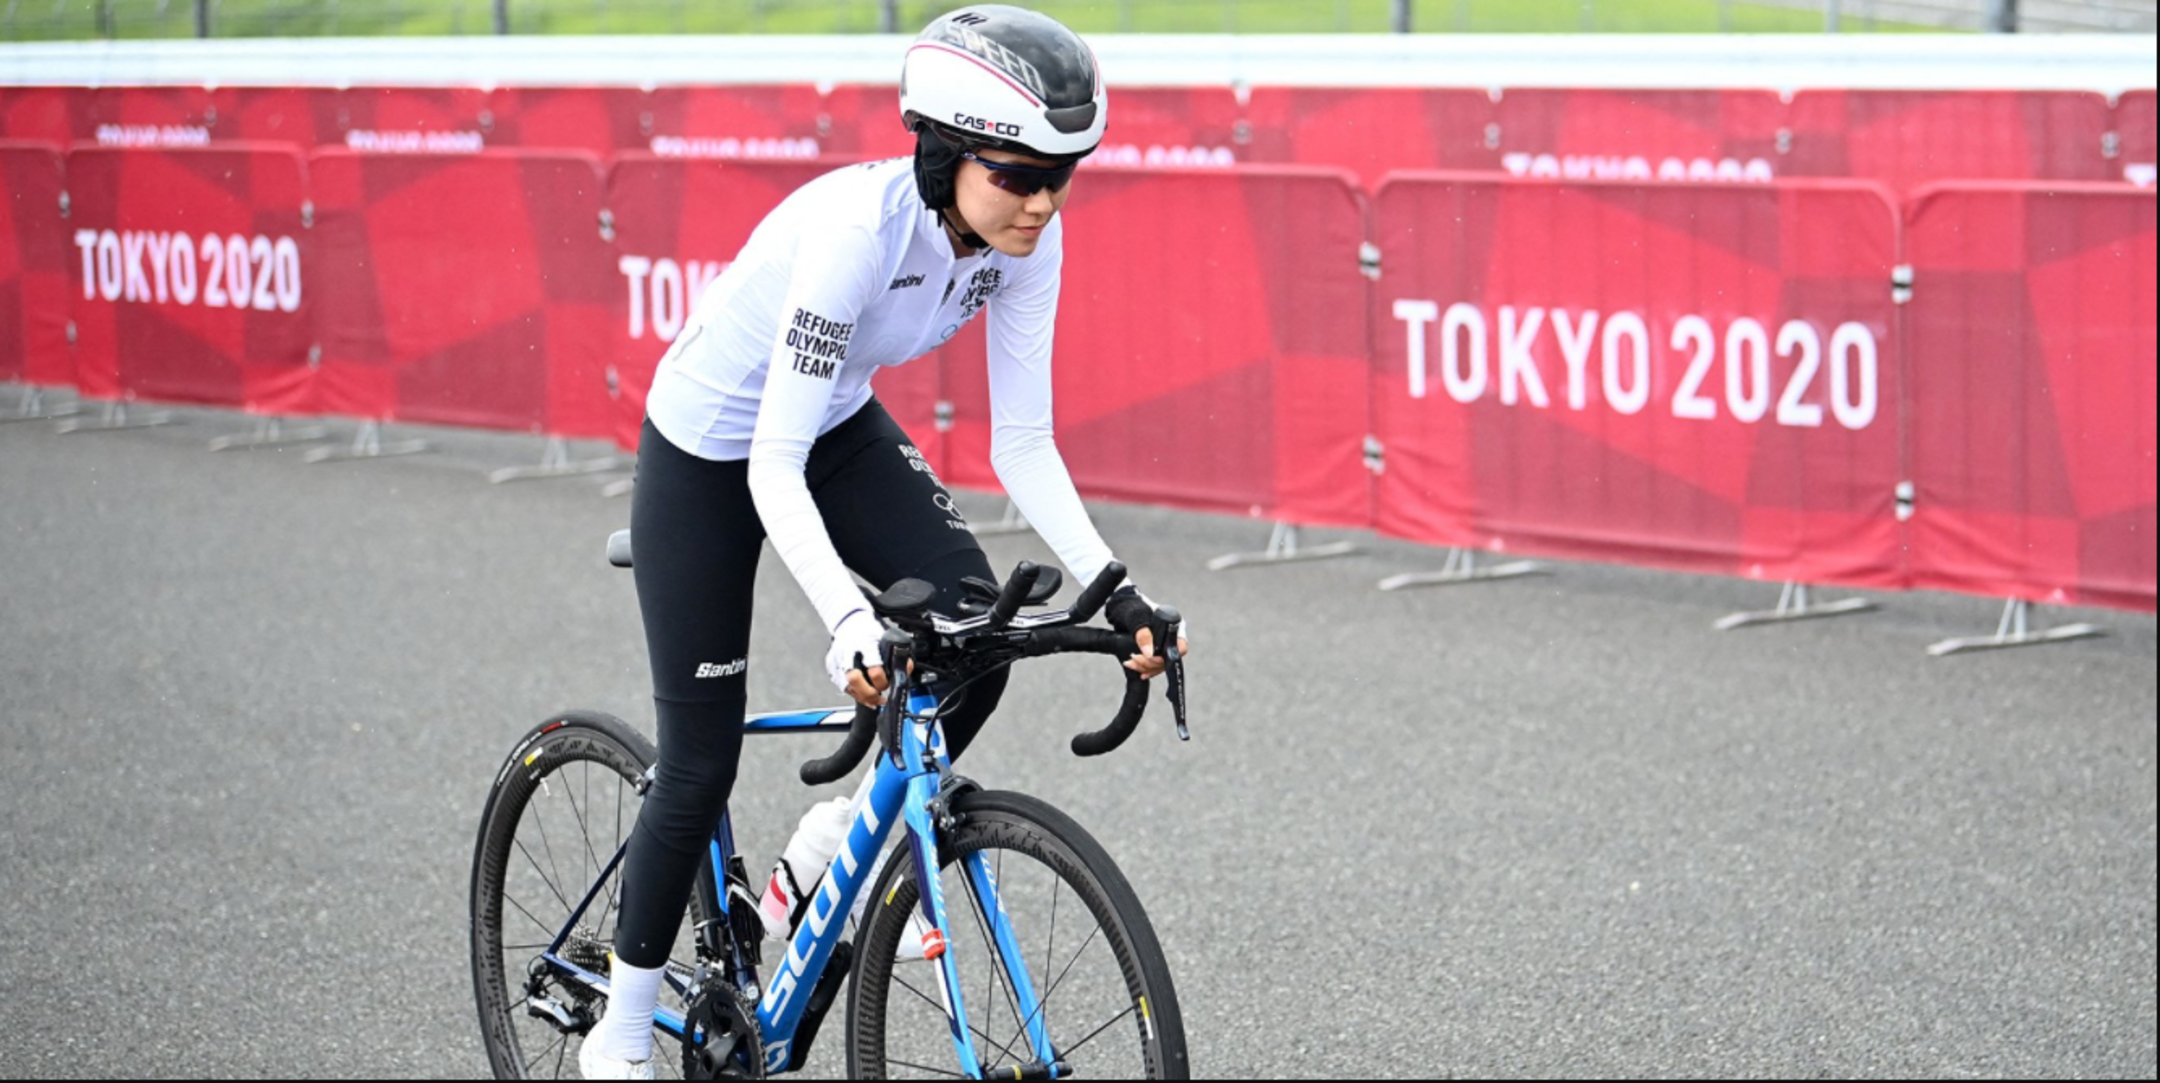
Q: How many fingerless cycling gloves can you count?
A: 2